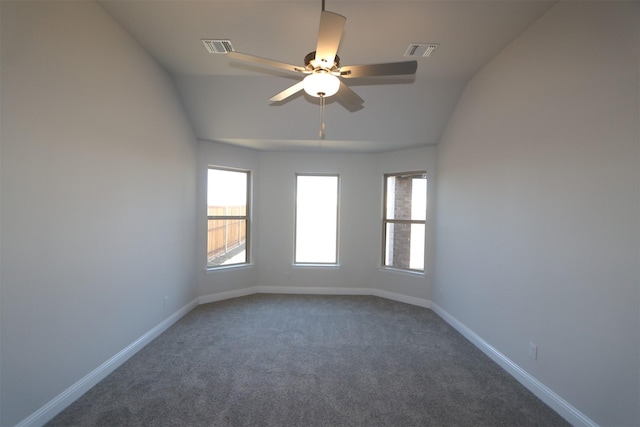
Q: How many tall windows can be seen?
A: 3